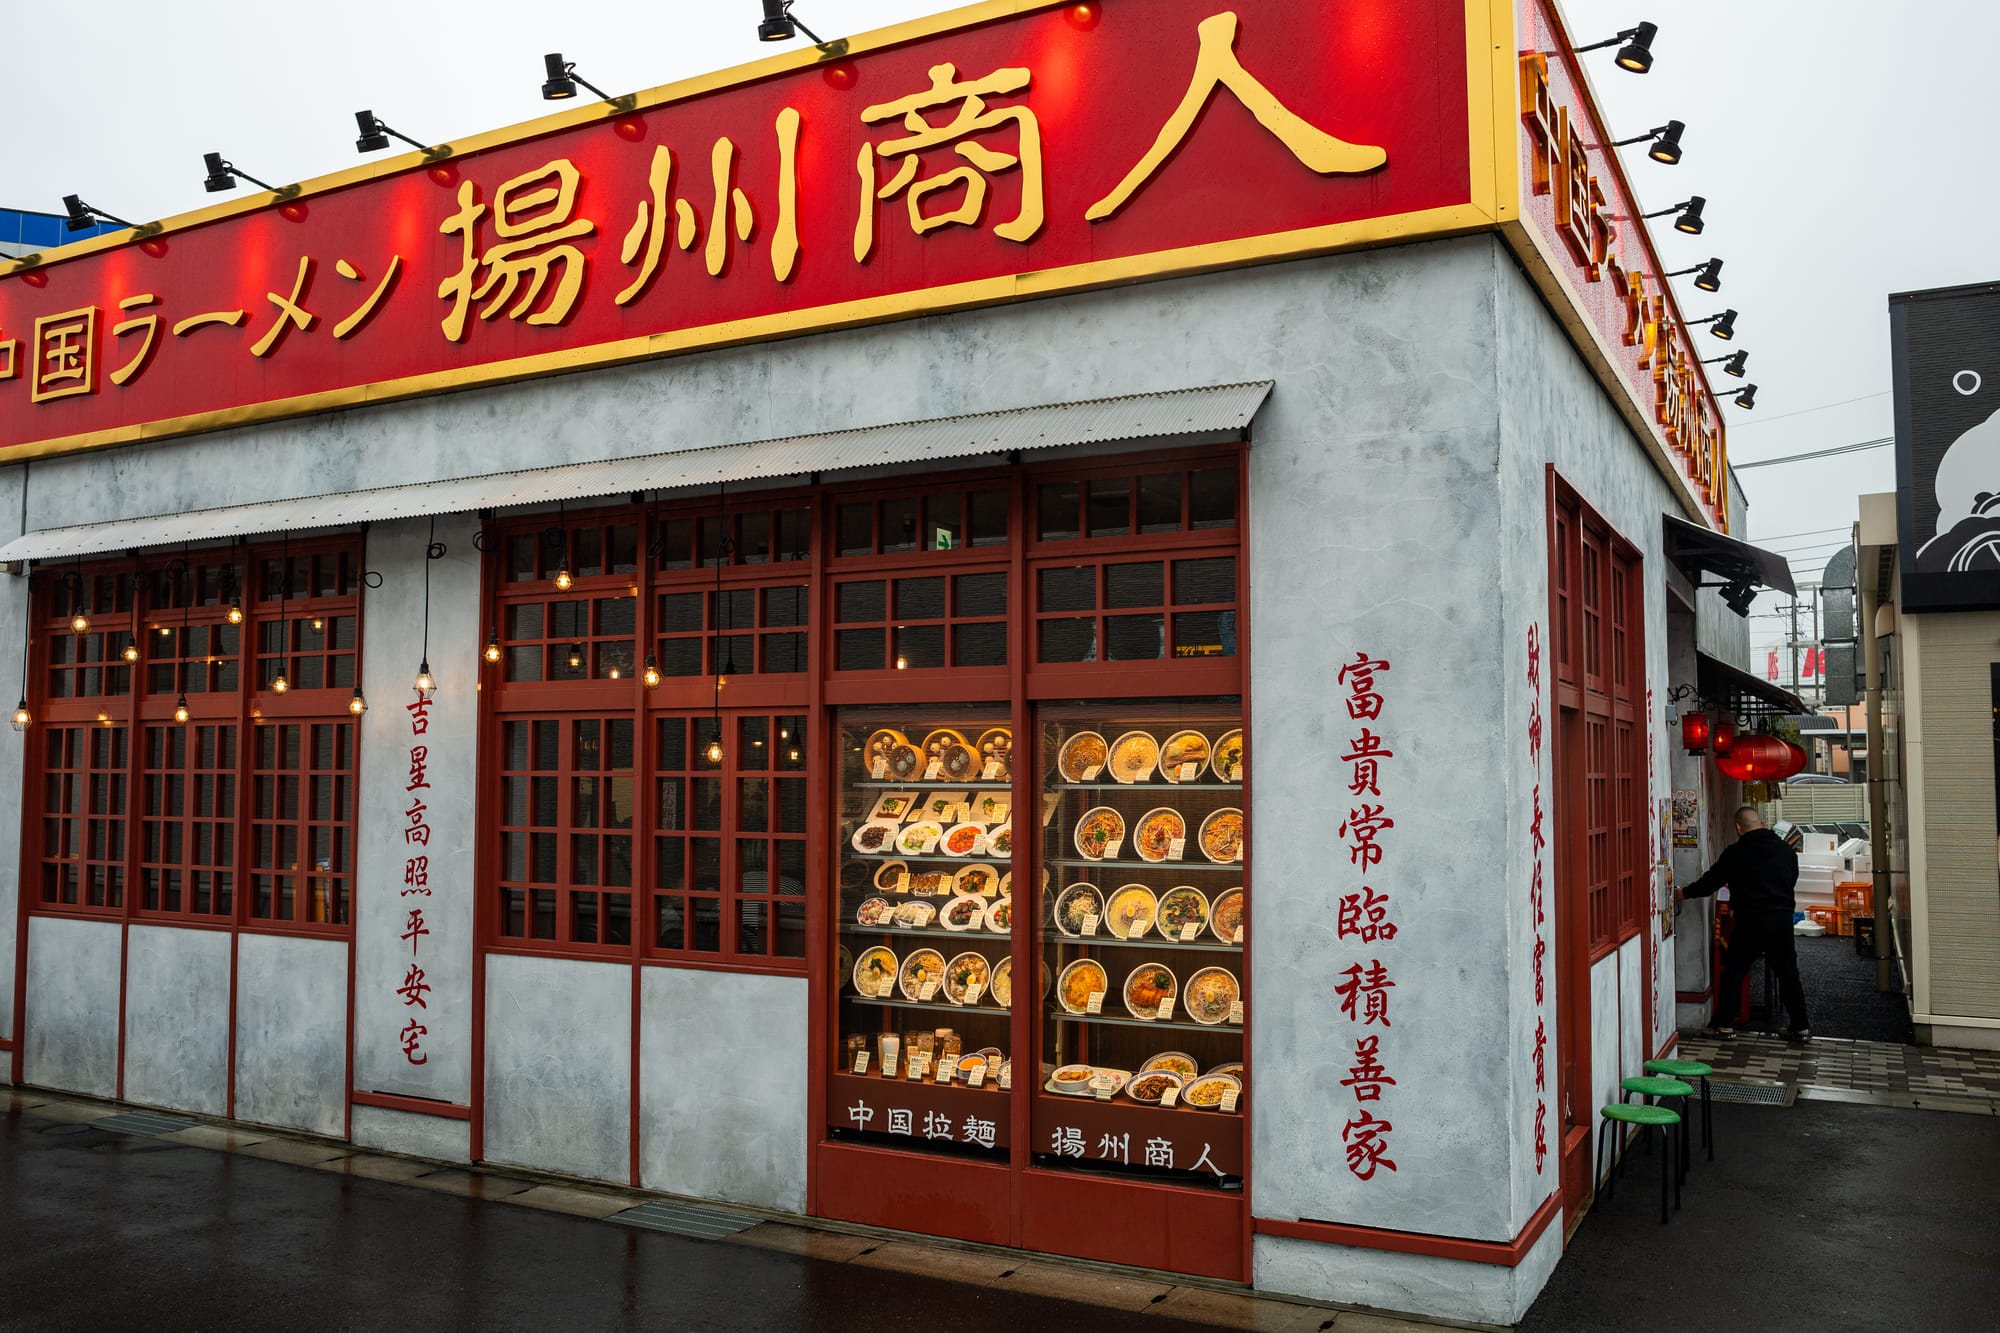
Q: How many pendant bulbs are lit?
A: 12